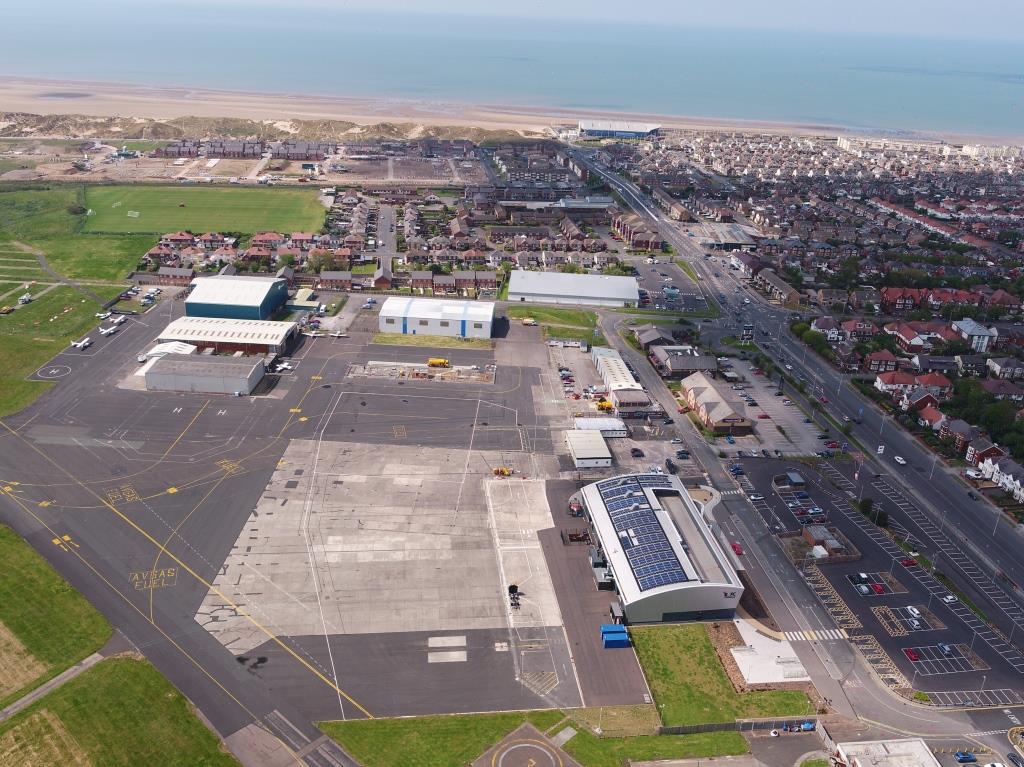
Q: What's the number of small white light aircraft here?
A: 7